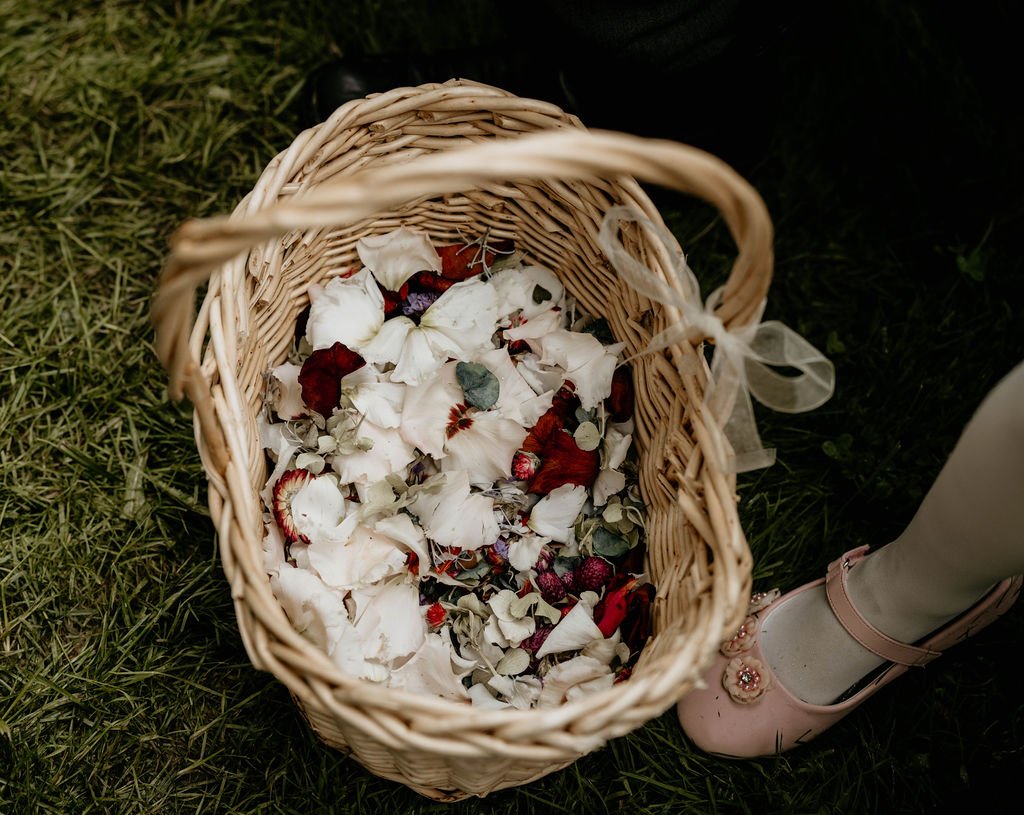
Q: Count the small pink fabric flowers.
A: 3